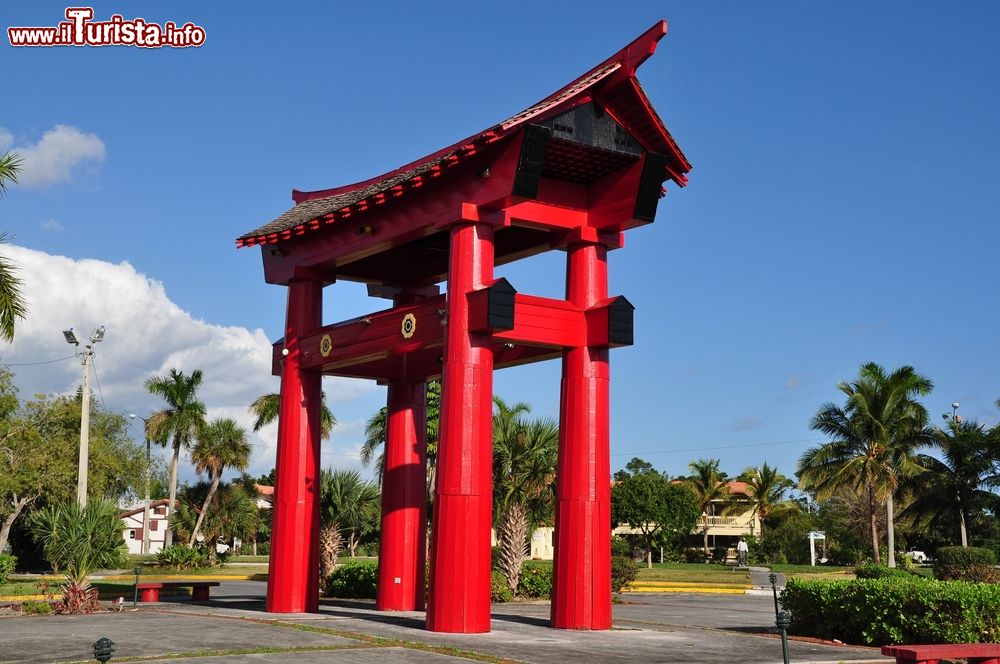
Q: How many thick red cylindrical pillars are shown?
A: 4